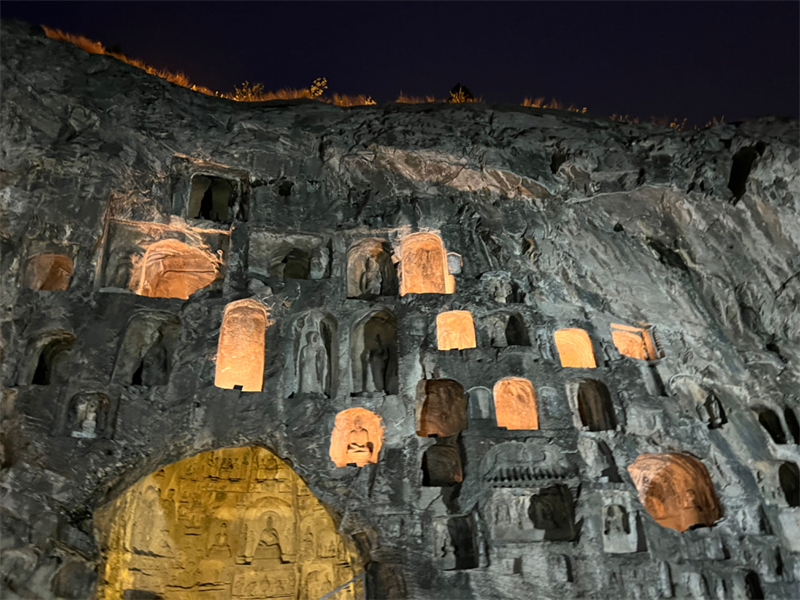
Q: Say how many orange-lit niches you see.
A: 10